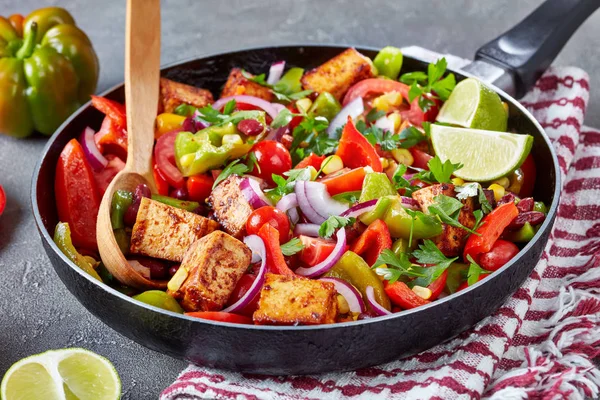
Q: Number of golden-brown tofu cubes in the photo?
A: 8